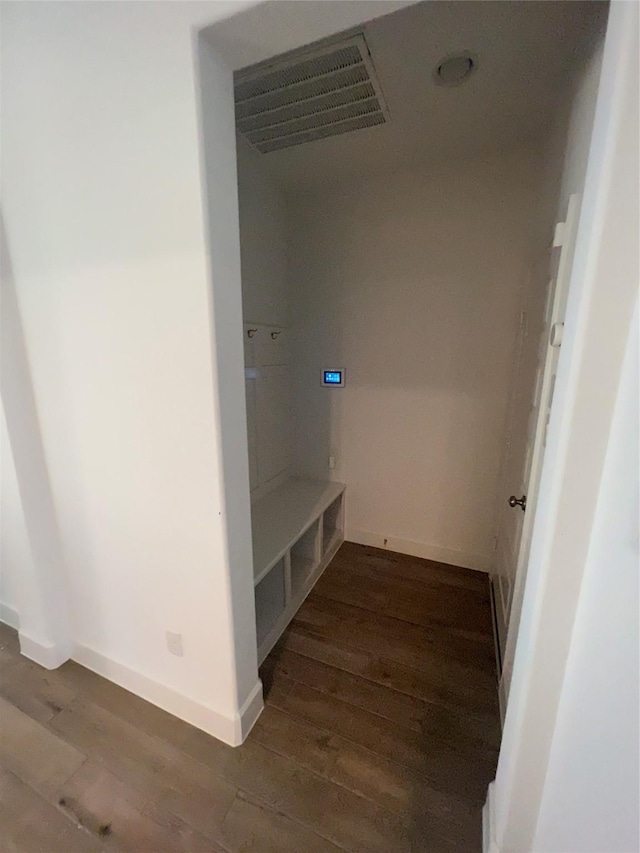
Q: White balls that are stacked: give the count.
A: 0